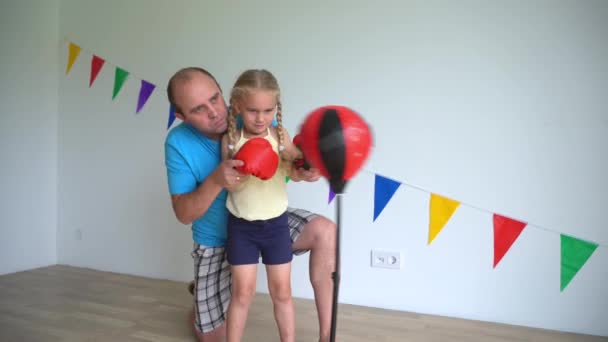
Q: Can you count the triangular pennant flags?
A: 11